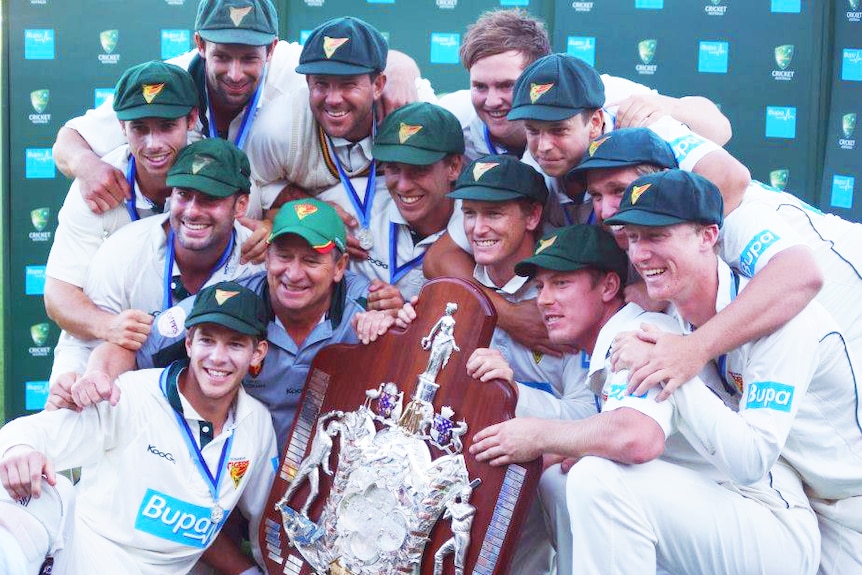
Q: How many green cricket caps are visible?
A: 12